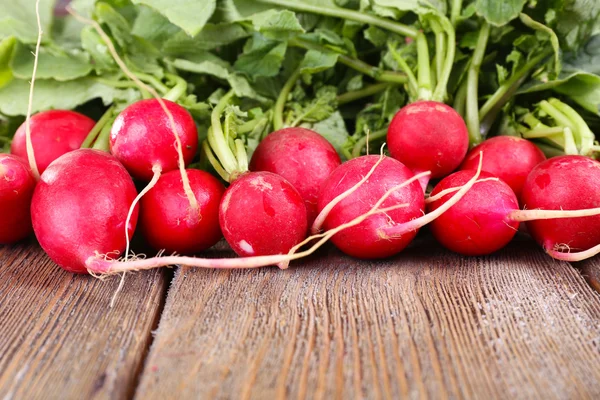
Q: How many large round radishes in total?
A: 12